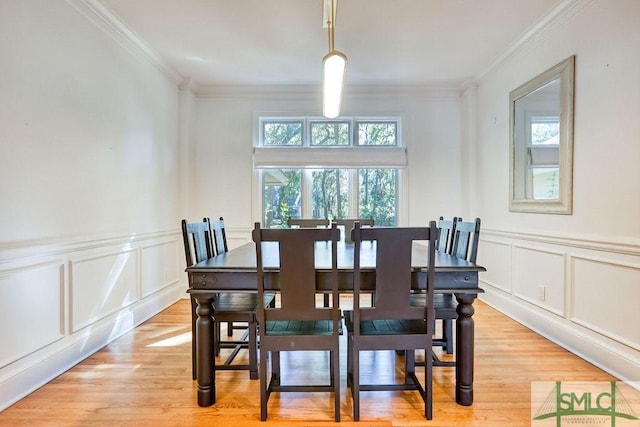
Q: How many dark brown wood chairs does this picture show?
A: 8